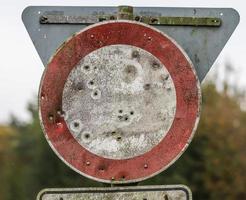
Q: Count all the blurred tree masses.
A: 2